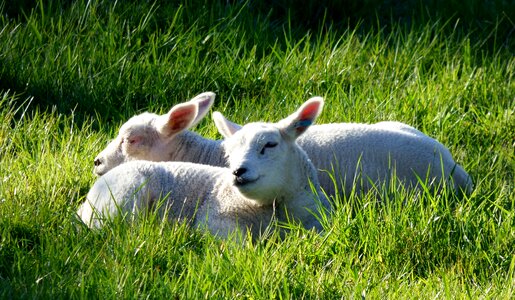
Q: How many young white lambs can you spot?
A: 2